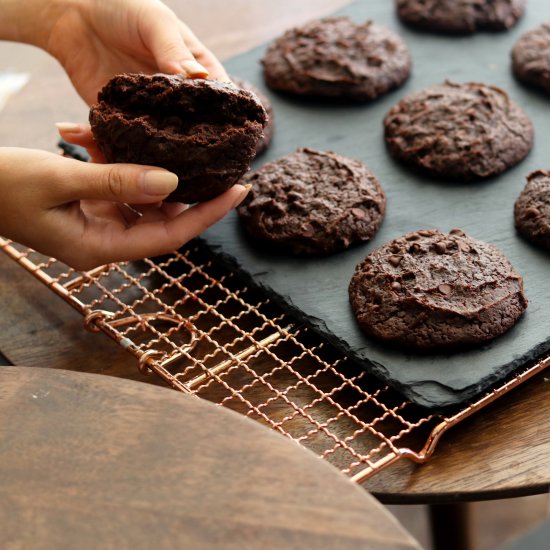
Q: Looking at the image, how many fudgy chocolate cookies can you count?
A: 9